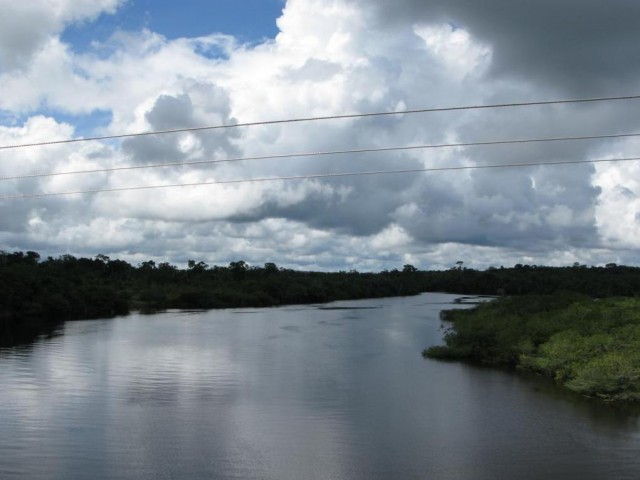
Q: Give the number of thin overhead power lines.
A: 3